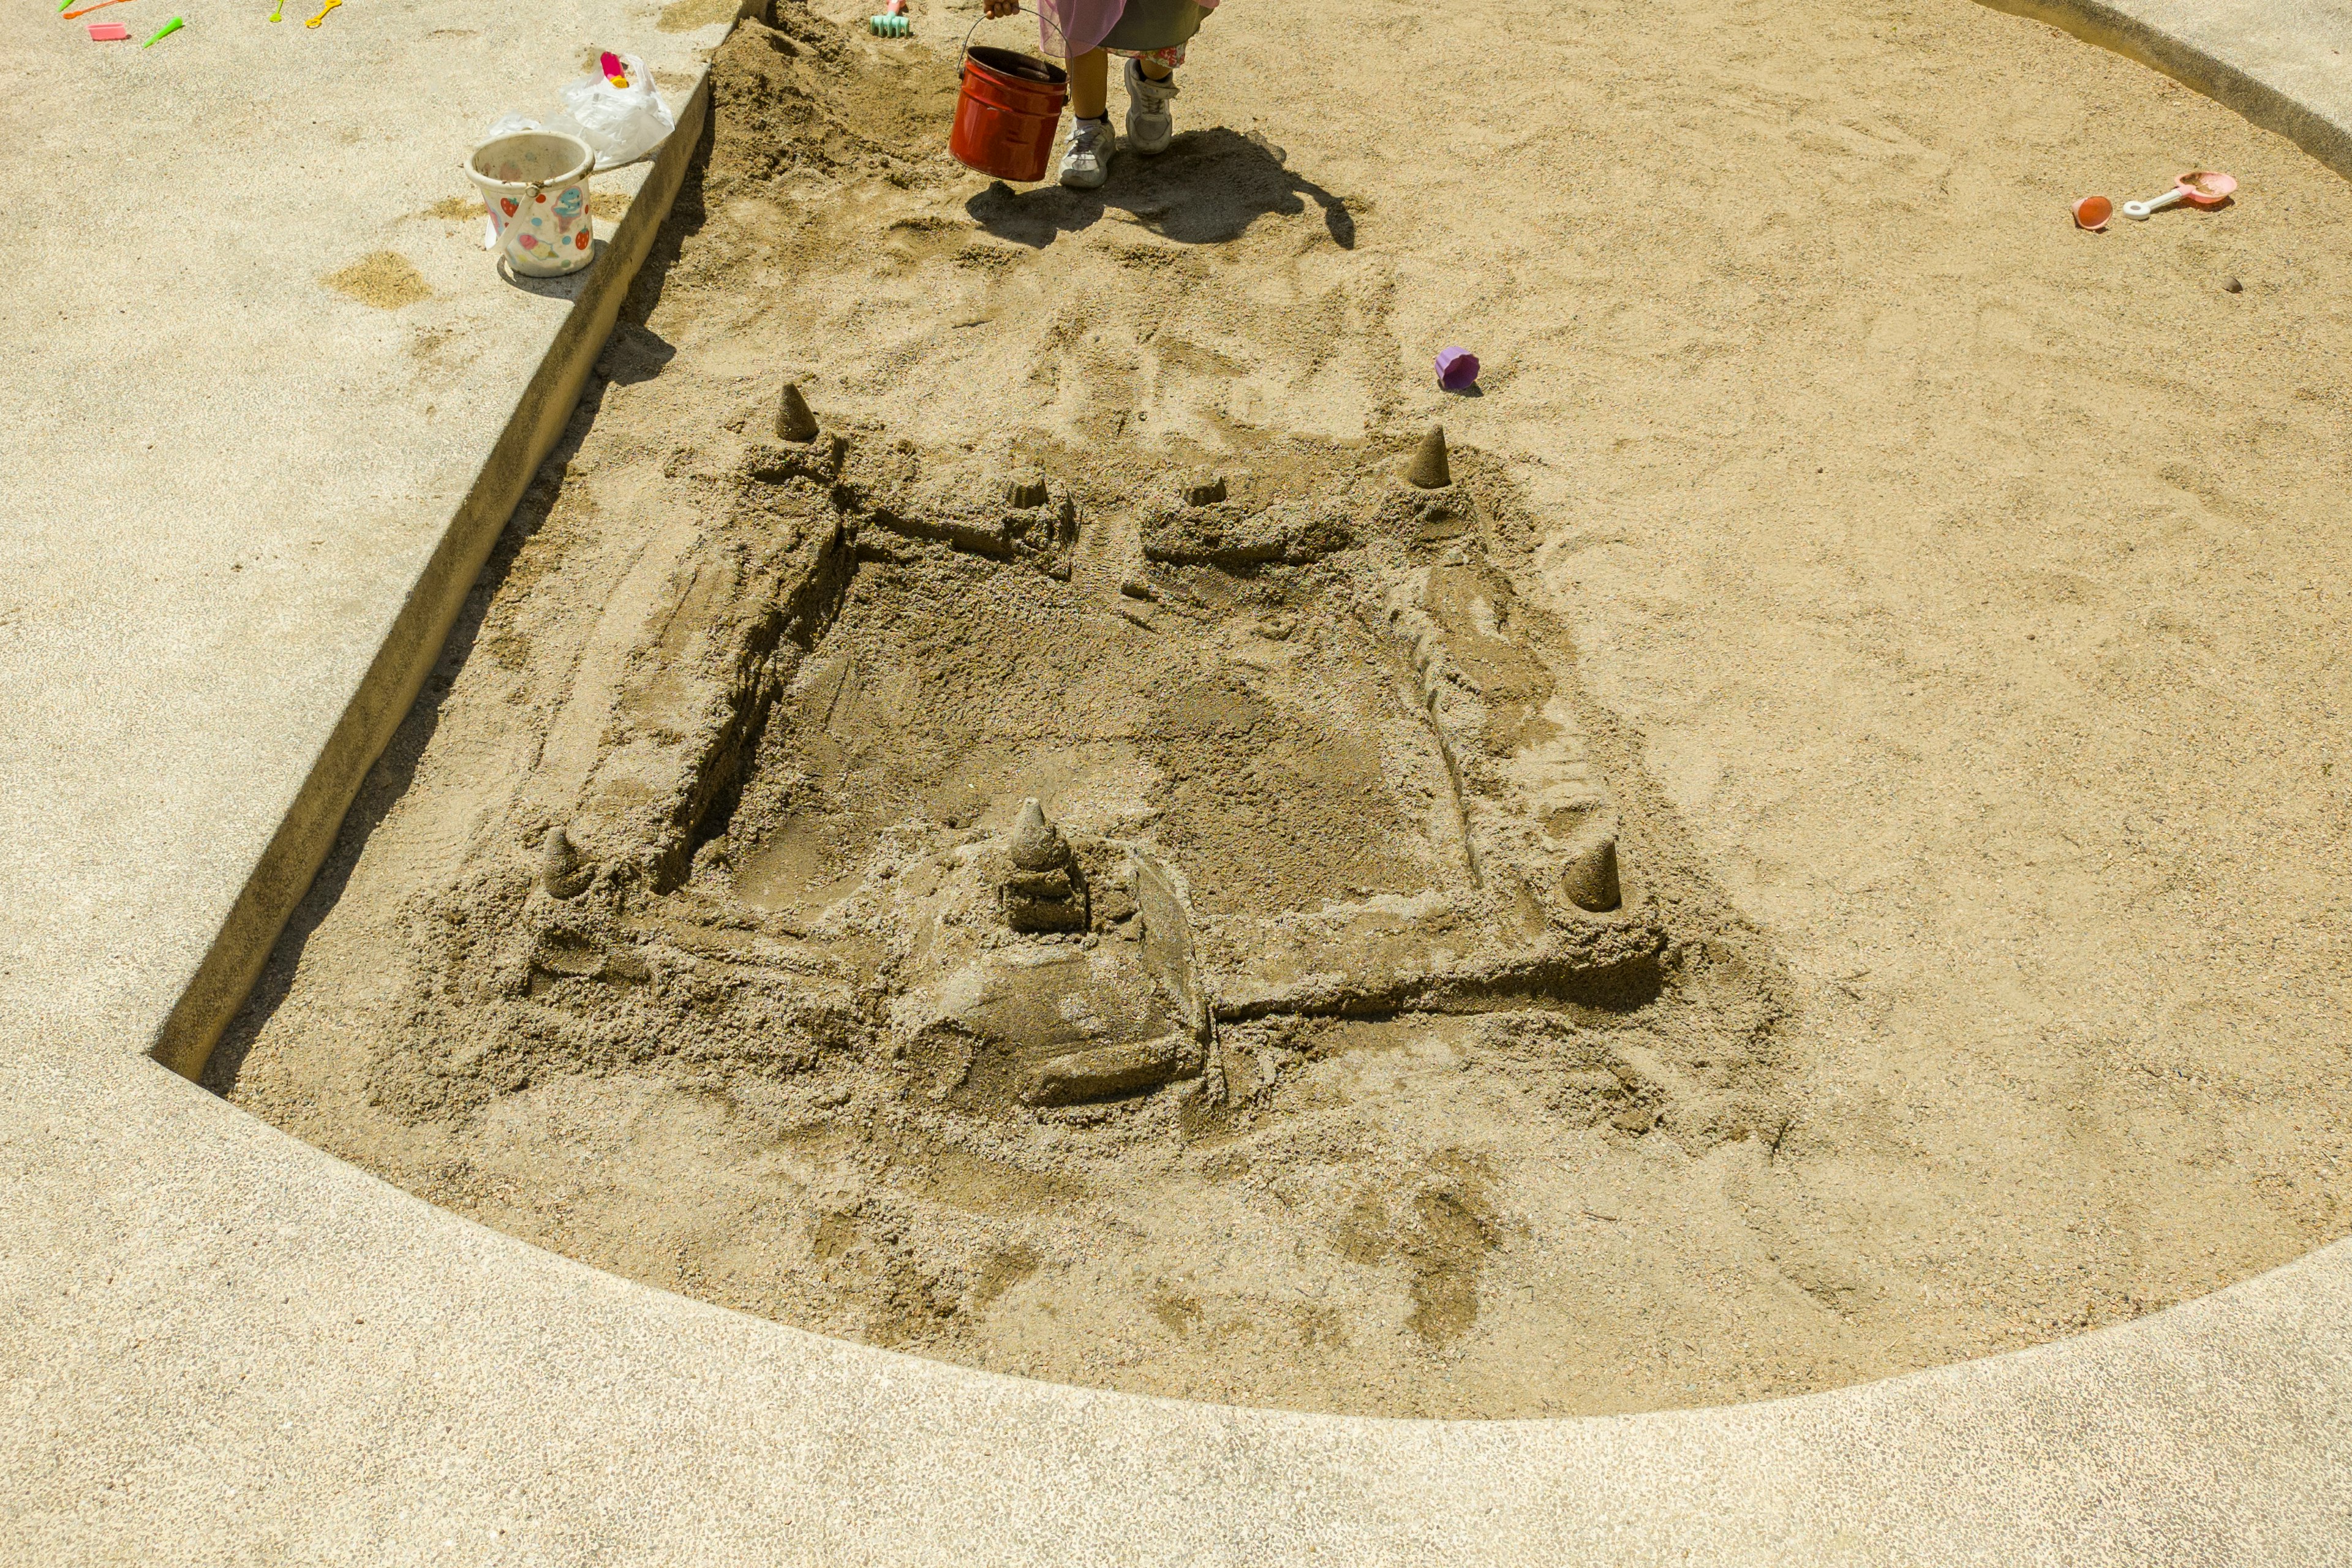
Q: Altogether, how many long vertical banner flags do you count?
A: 0